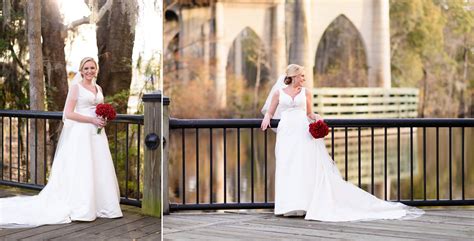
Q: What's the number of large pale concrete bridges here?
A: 1